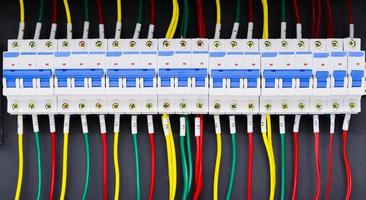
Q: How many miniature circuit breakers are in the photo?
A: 9